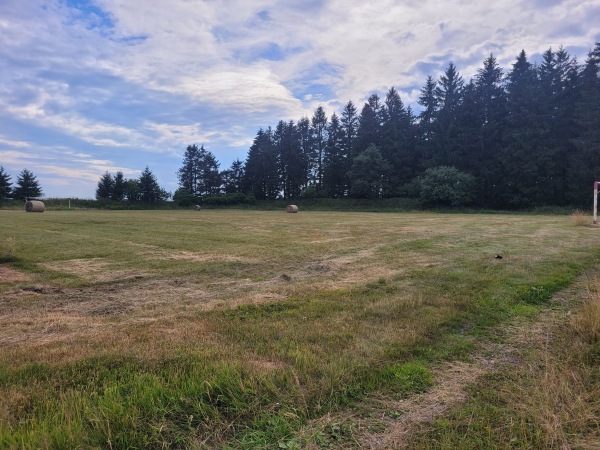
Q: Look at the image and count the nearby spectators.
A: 0